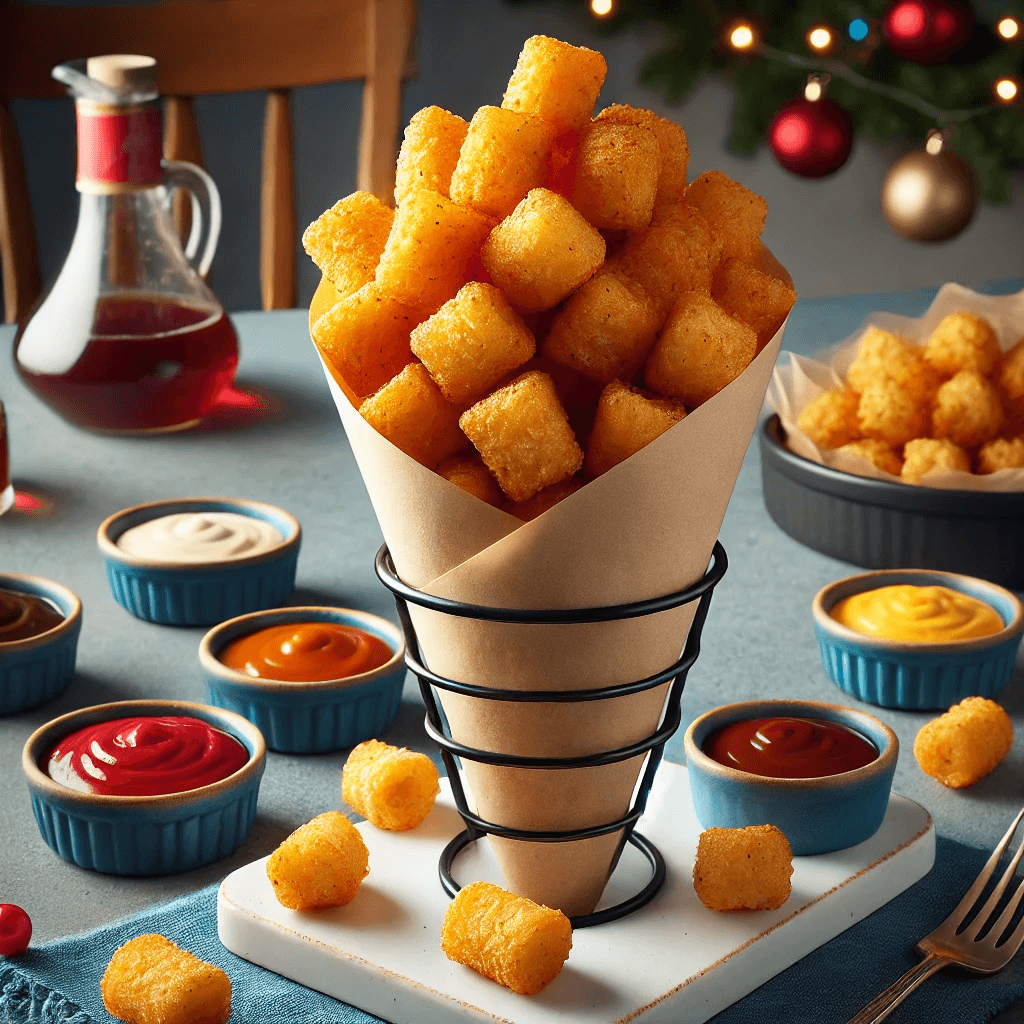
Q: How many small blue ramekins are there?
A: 6